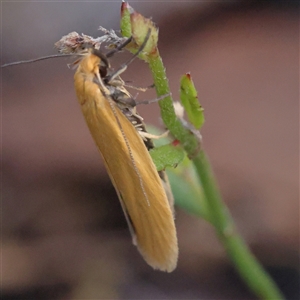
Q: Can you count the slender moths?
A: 1